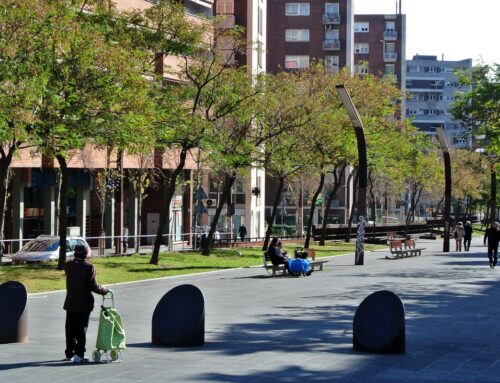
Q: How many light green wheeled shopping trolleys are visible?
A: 1